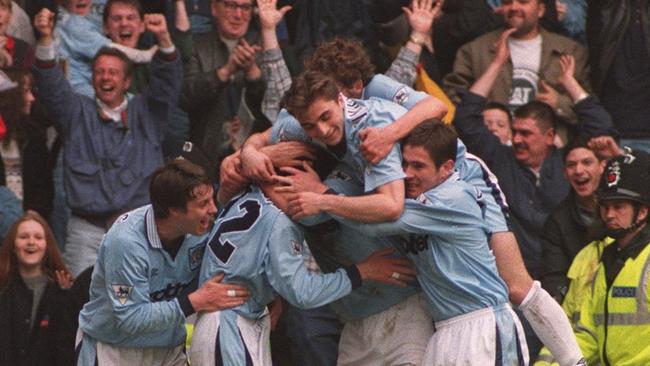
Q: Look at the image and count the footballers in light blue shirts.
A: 6